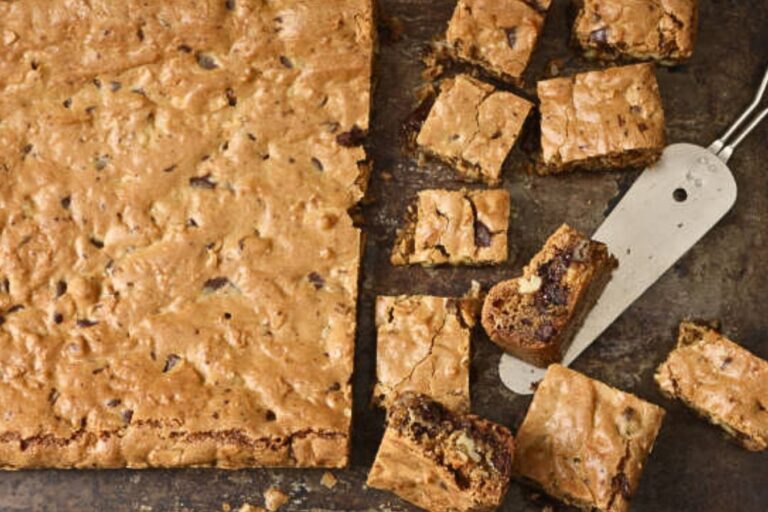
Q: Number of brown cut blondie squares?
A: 10